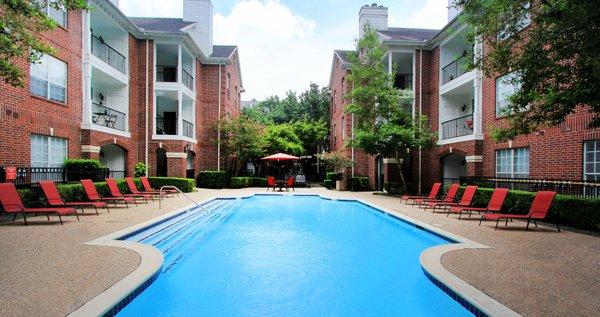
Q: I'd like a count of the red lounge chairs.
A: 11